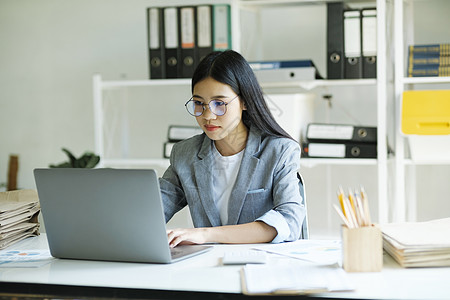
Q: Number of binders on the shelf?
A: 14